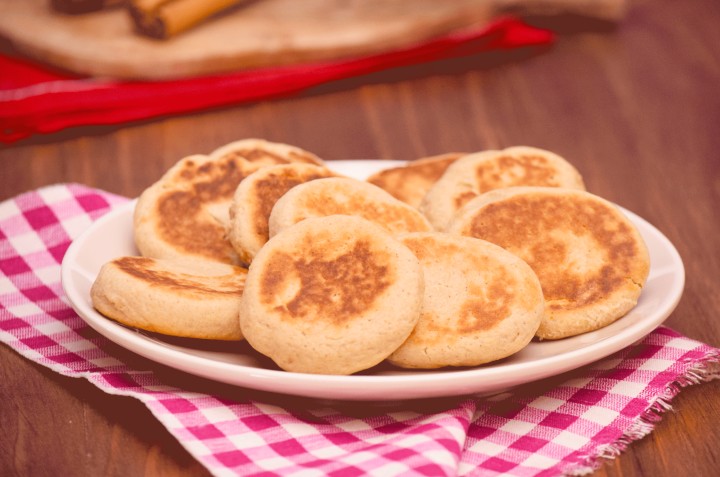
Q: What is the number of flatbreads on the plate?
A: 10